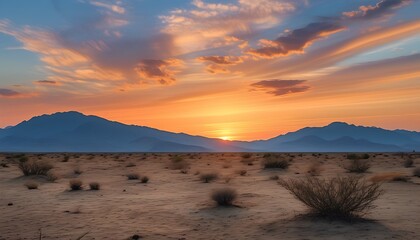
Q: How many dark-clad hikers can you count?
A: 0